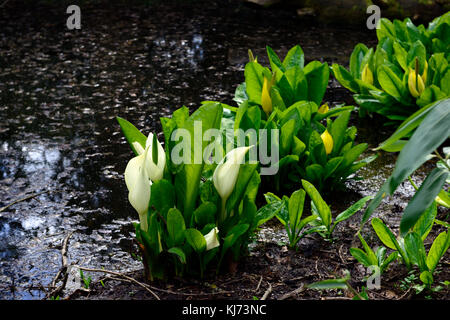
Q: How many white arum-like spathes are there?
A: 4